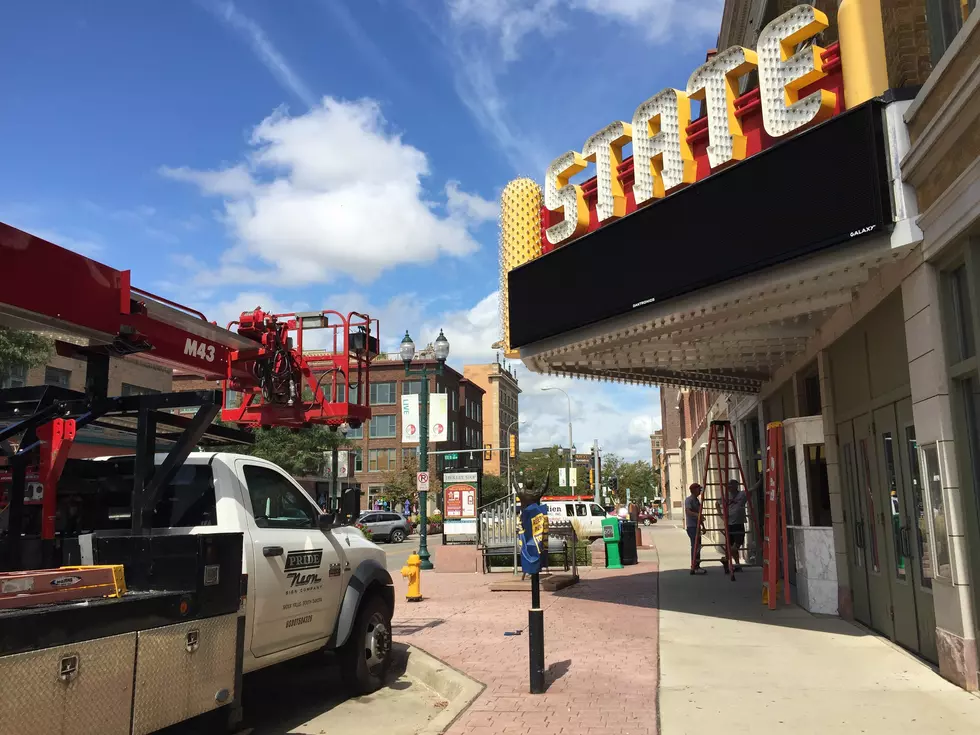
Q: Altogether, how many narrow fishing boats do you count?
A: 0